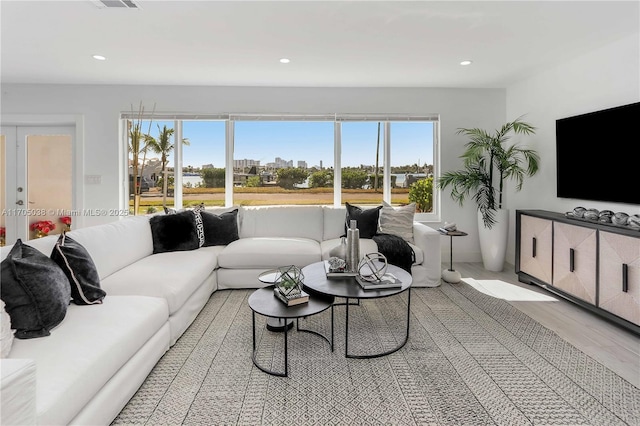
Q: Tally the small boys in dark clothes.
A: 0